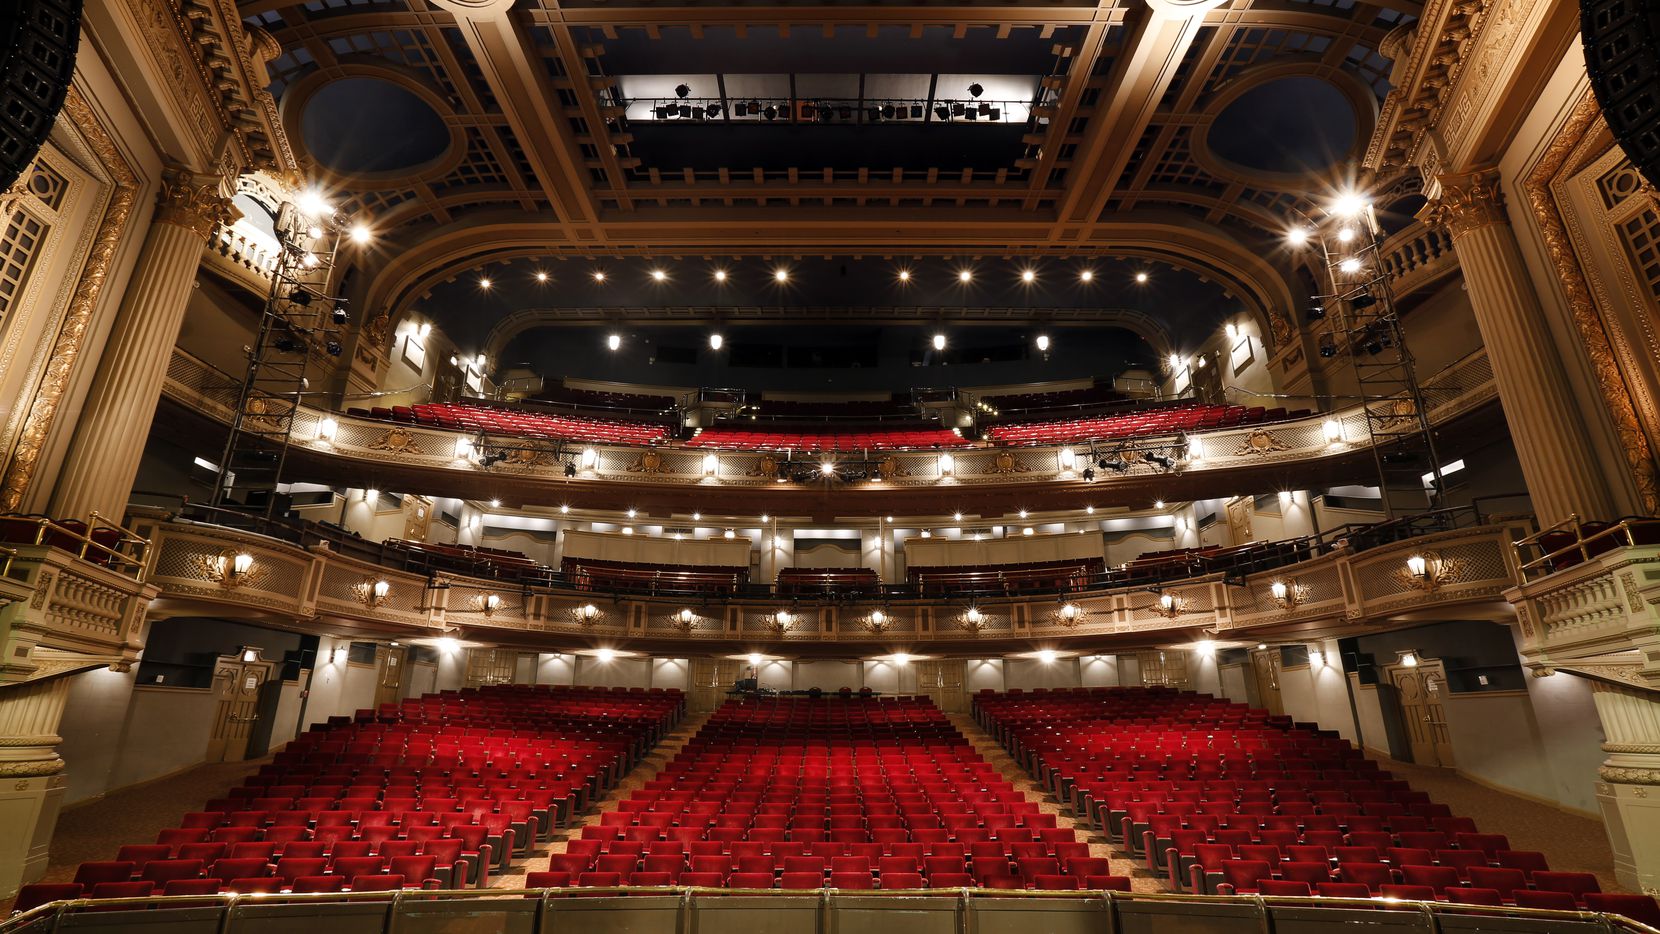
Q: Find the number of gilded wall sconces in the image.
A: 12